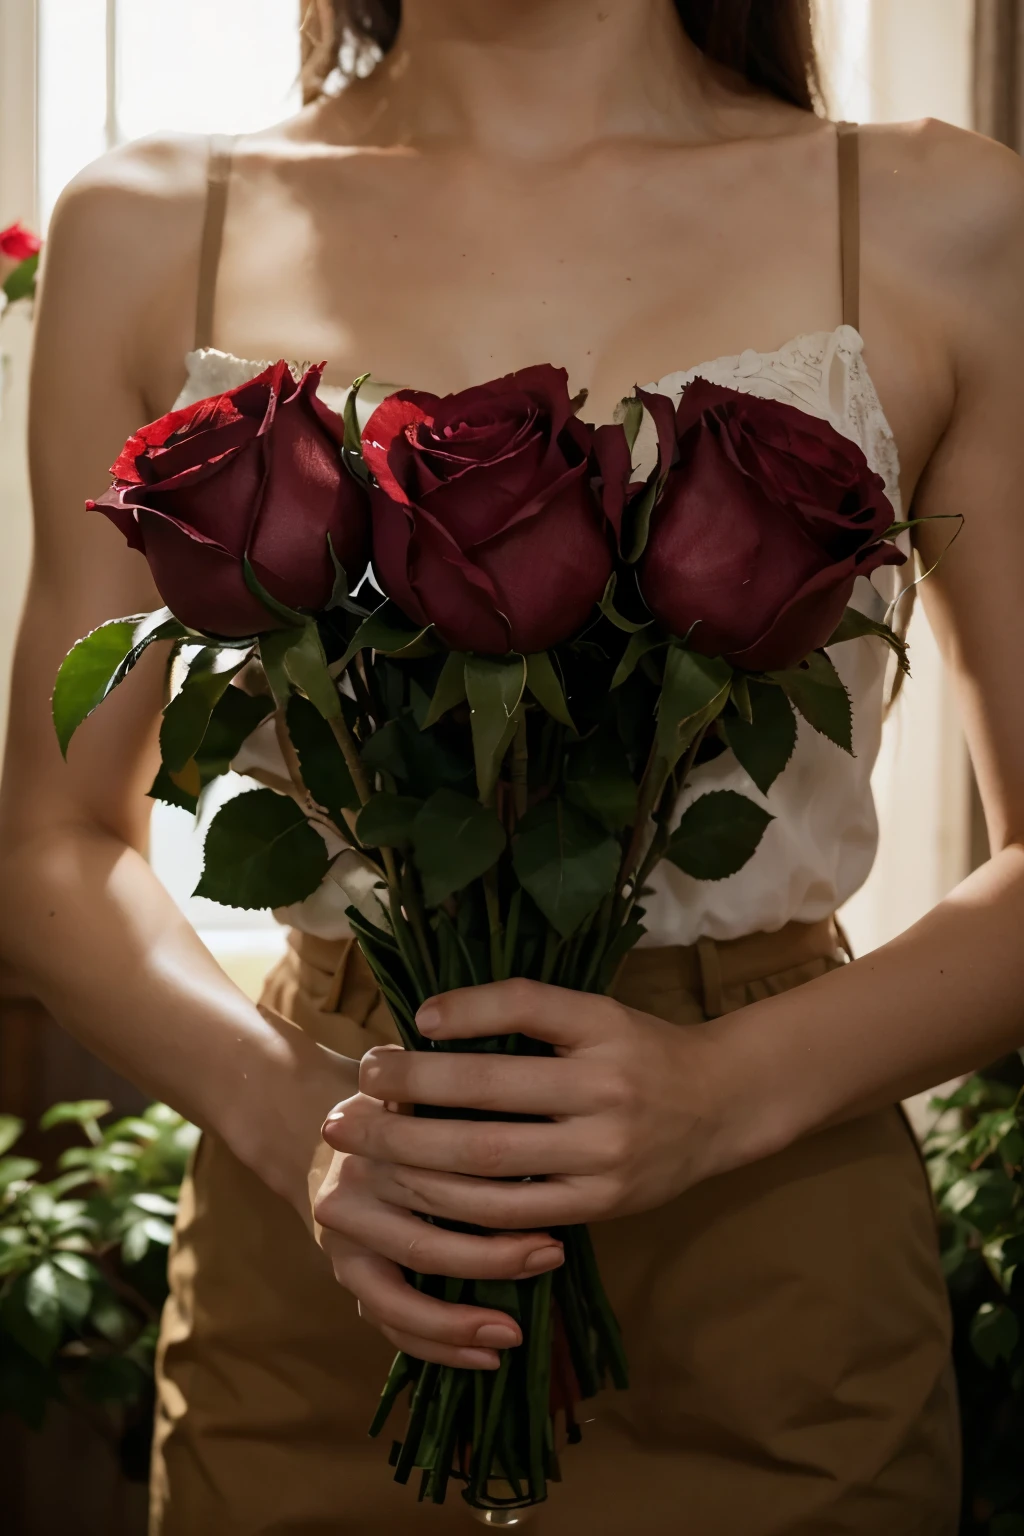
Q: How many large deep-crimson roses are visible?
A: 3